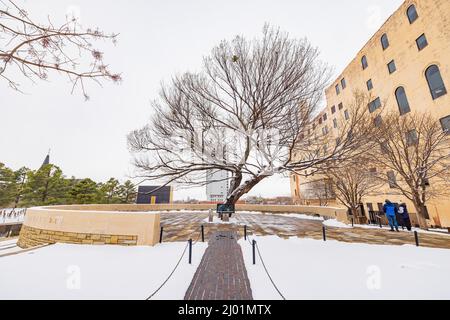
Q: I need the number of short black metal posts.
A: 7